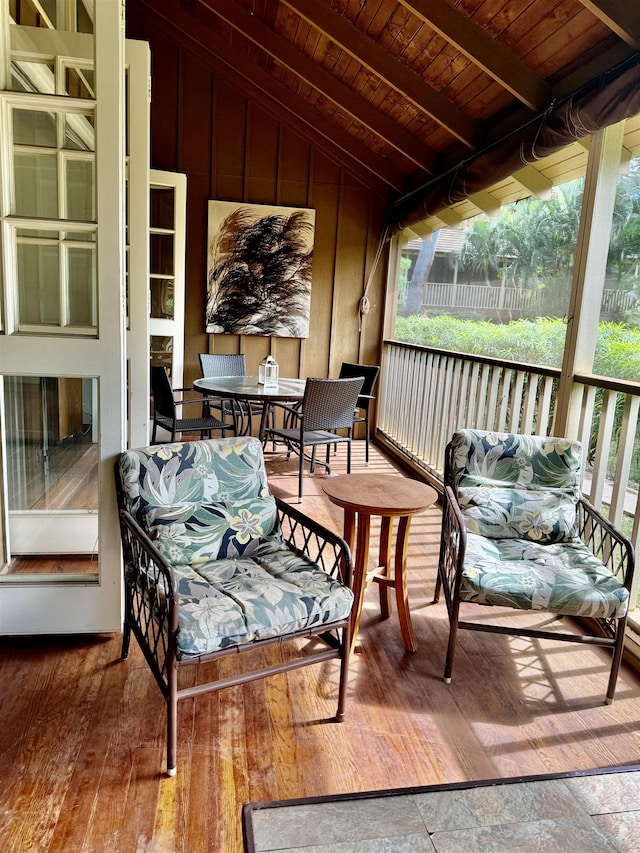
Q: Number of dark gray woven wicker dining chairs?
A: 4